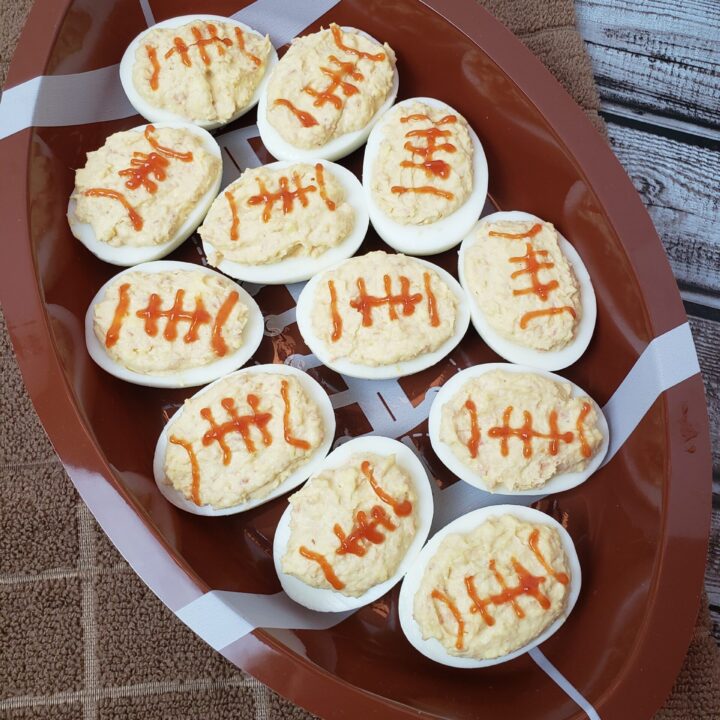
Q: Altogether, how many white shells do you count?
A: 12